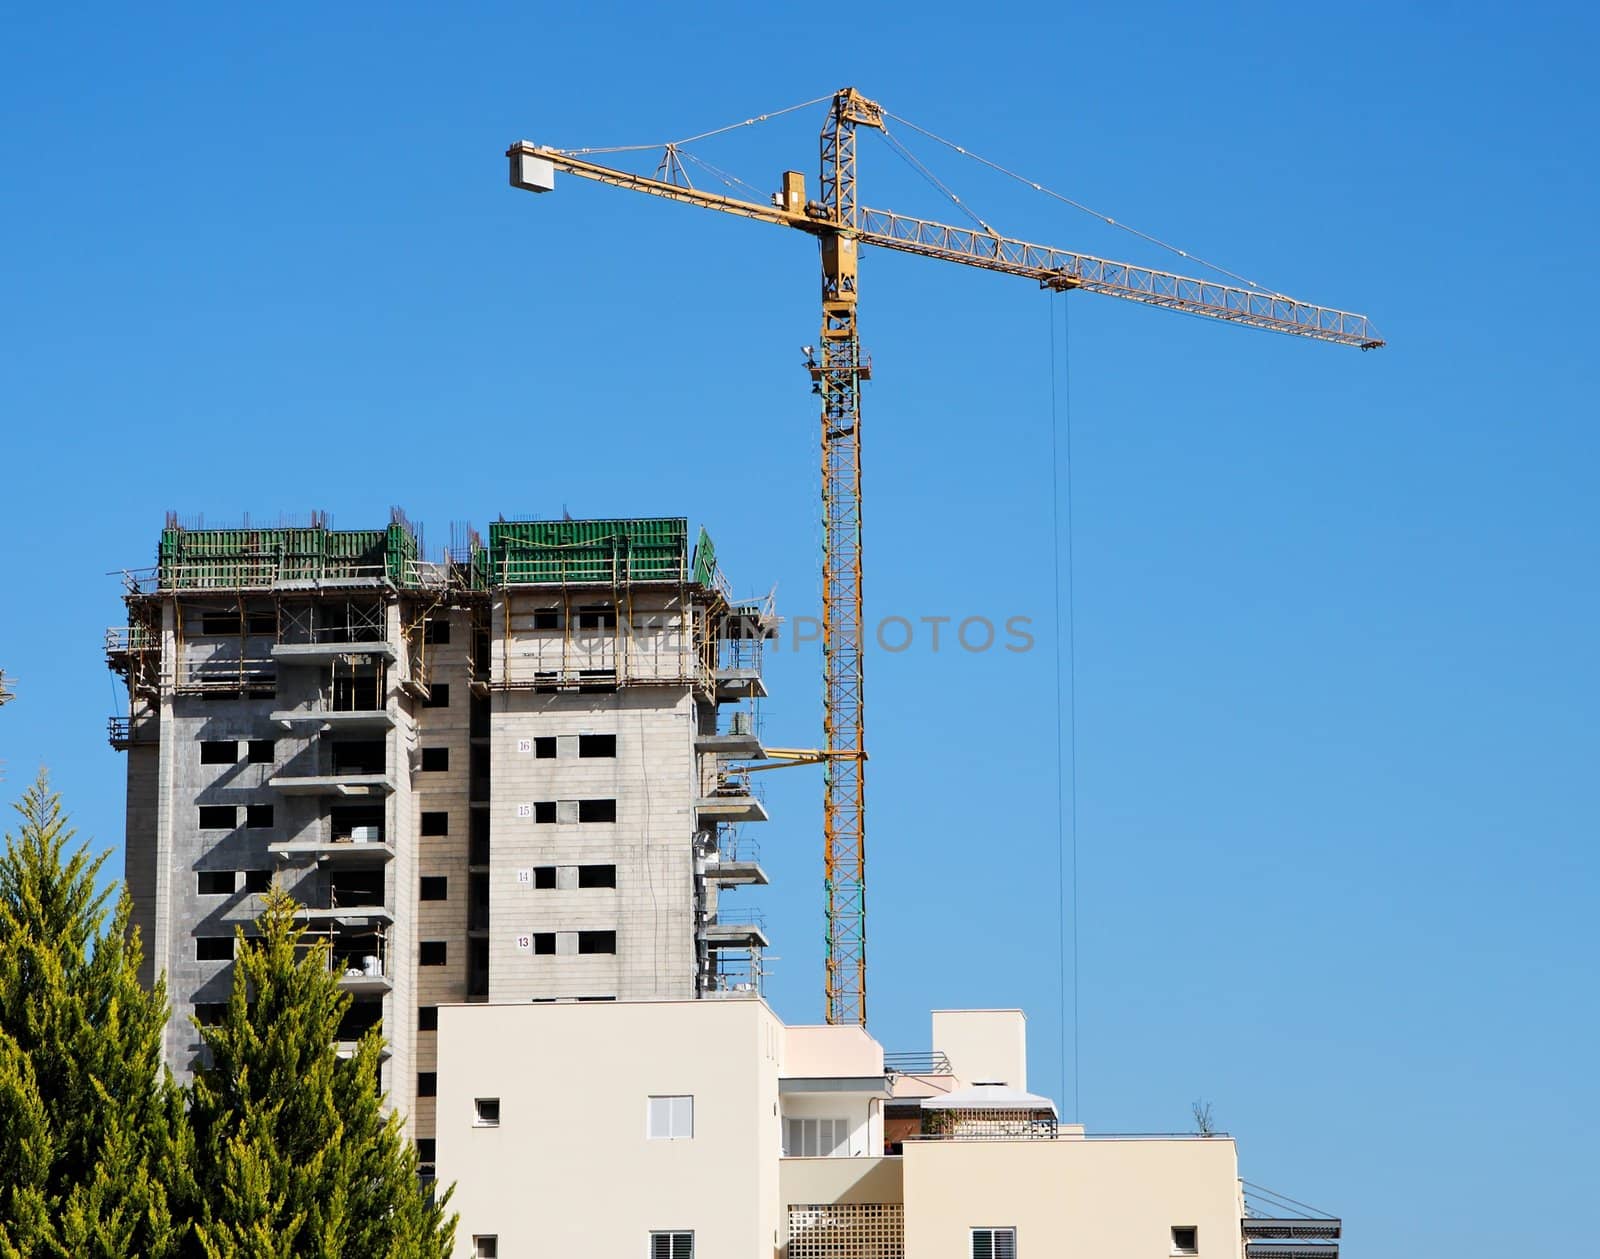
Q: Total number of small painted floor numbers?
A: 4